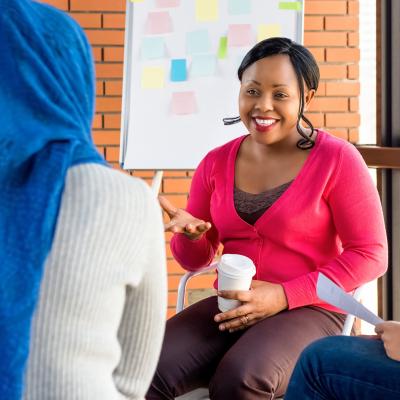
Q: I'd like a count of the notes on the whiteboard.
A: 15